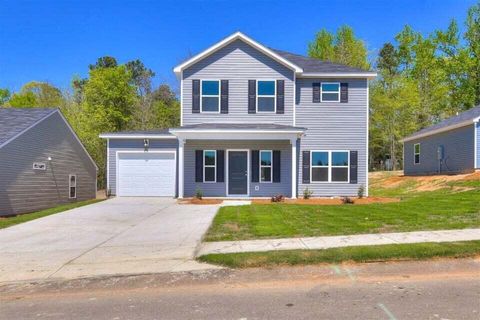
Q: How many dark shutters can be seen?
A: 12